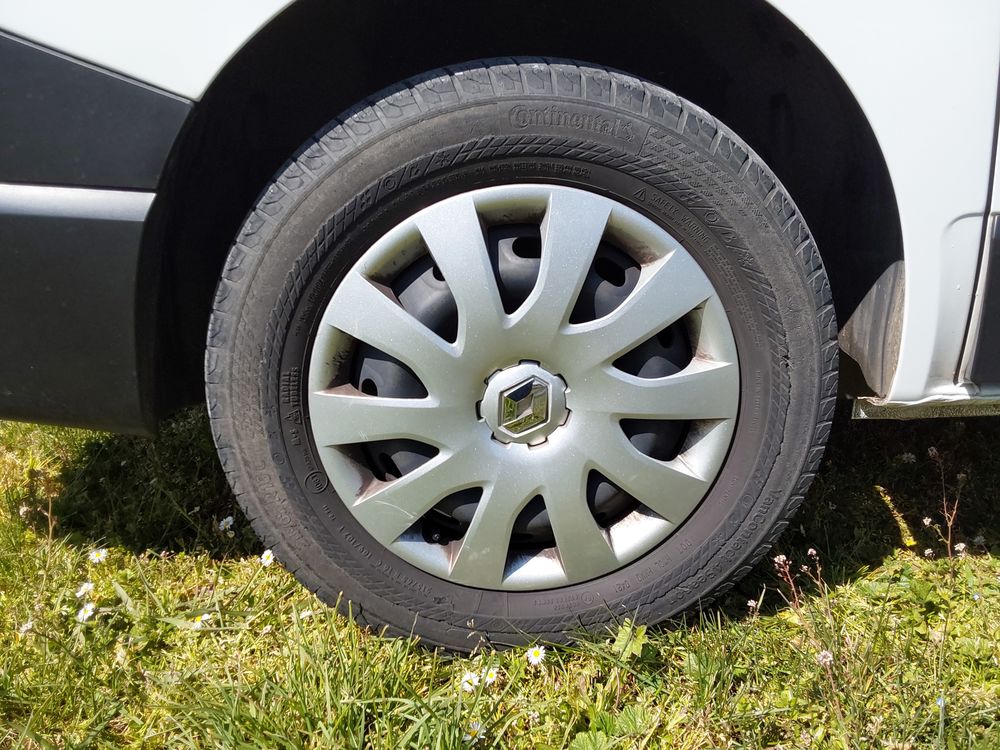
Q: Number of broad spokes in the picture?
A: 10